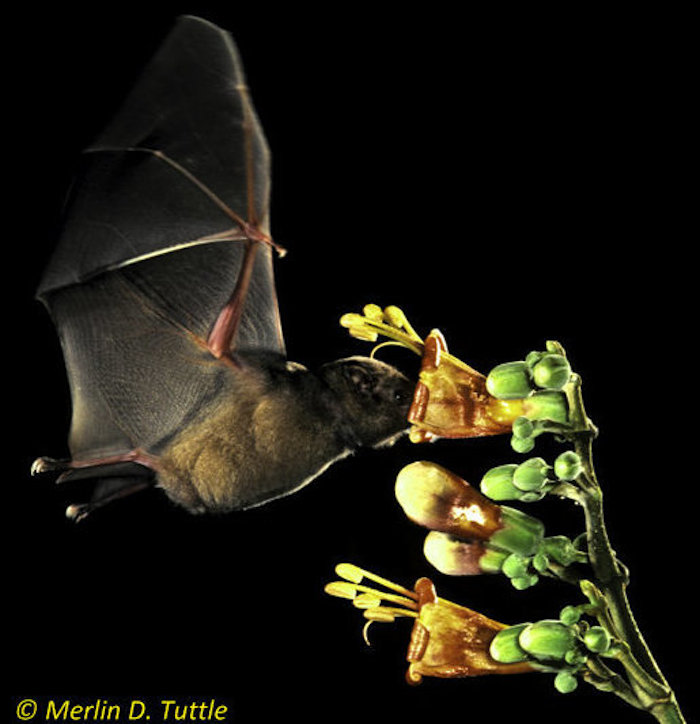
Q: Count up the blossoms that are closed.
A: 2